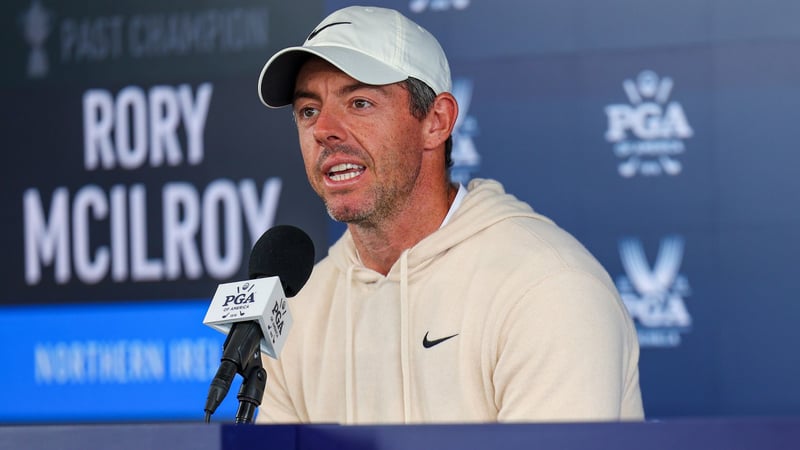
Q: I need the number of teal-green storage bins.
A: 0